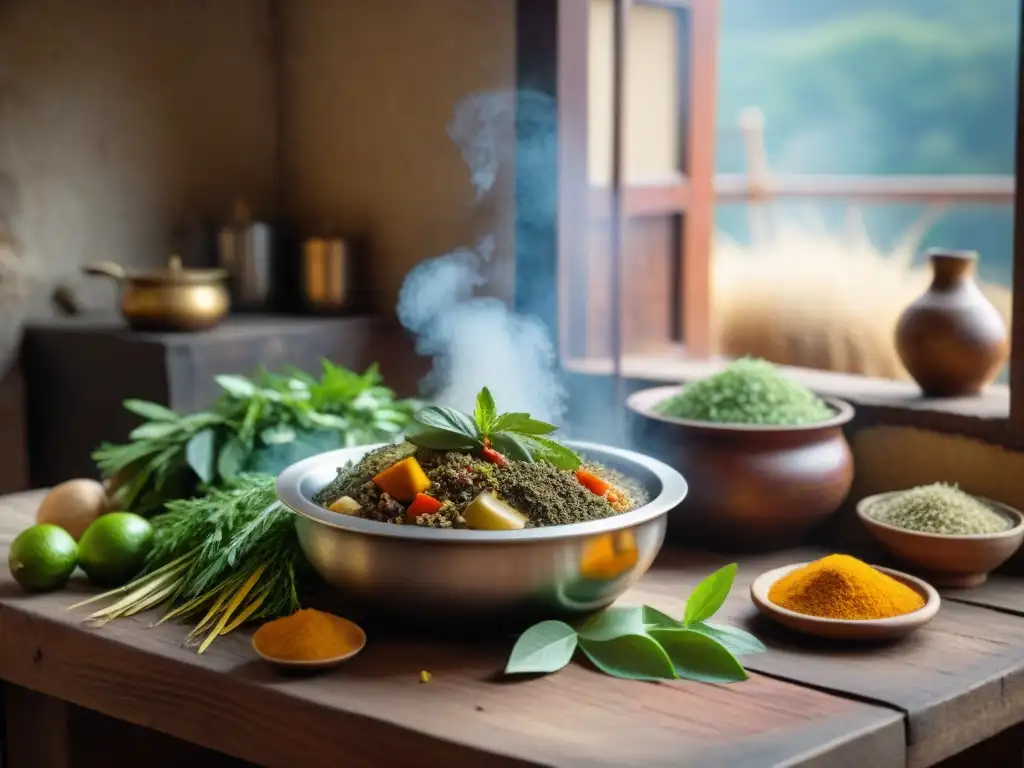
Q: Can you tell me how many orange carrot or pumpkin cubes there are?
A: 3